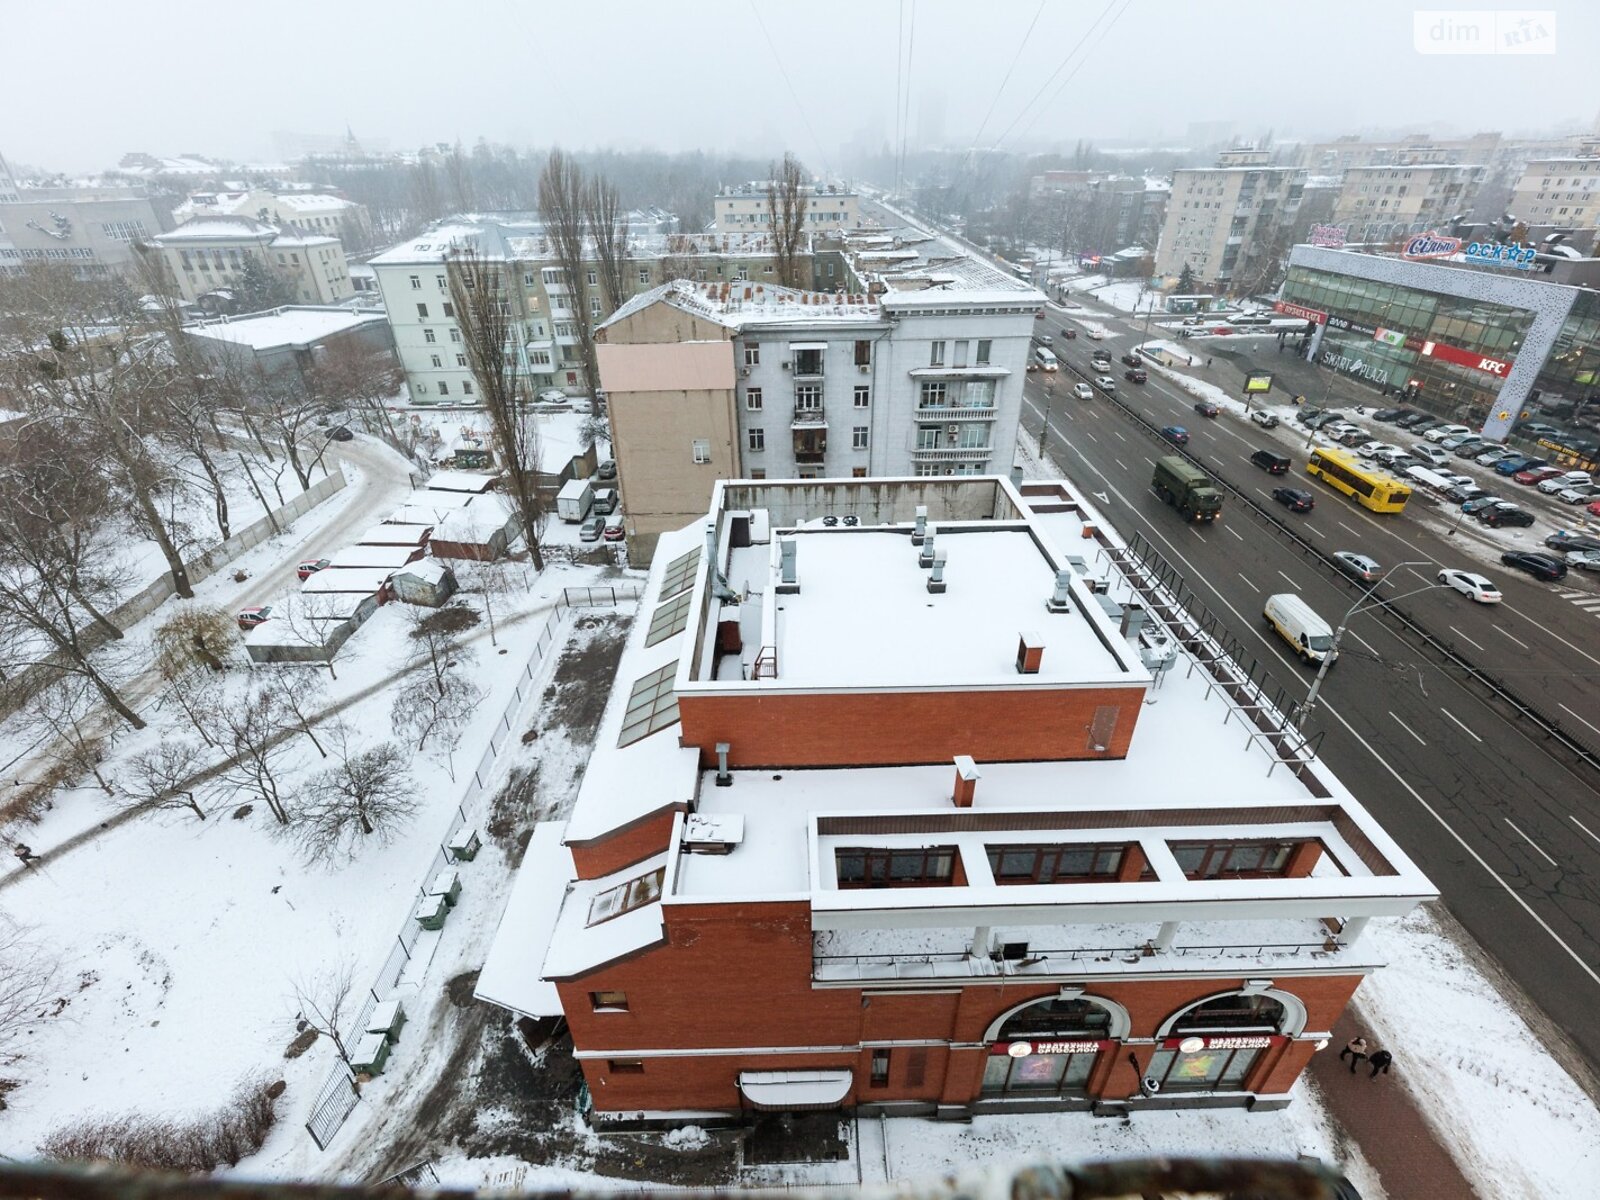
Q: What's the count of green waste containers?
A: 5